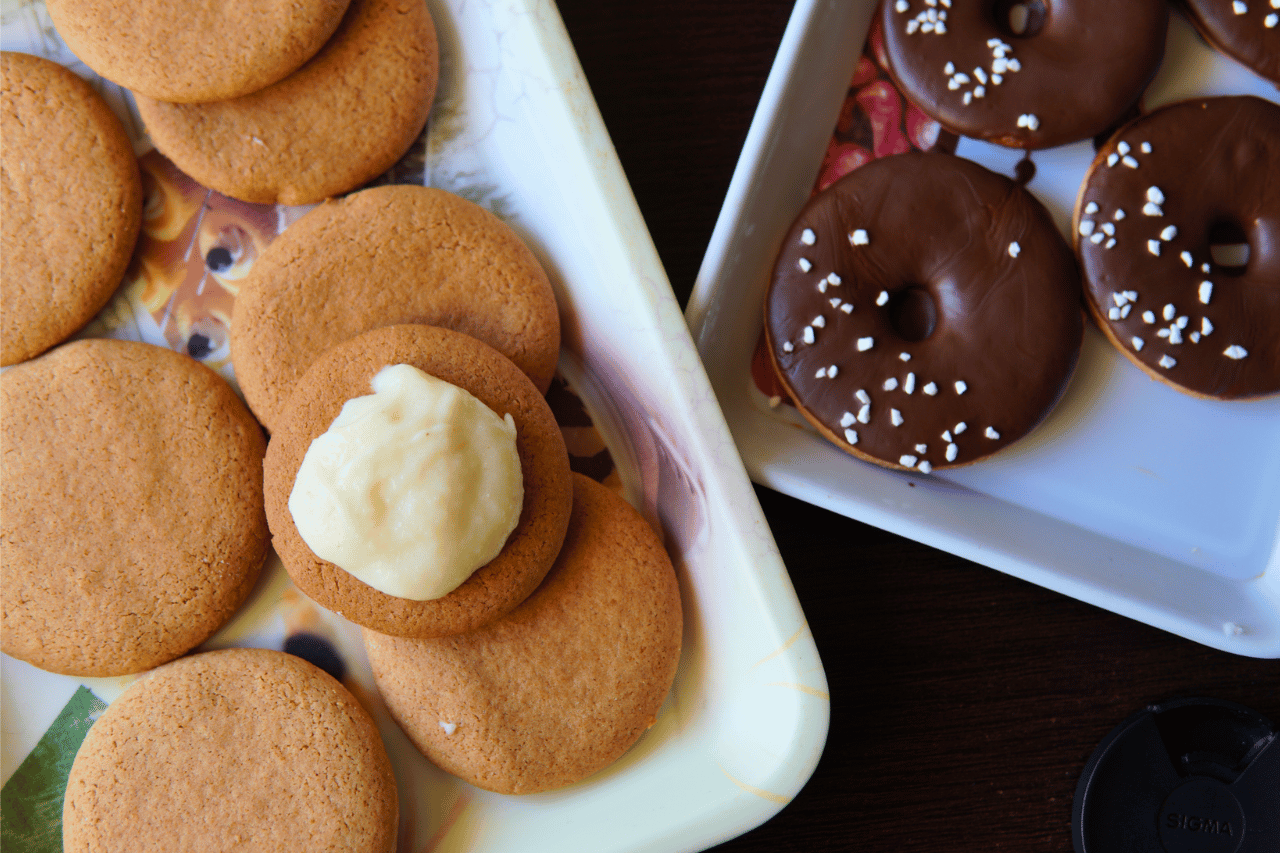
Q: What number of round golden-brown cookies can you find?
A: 8